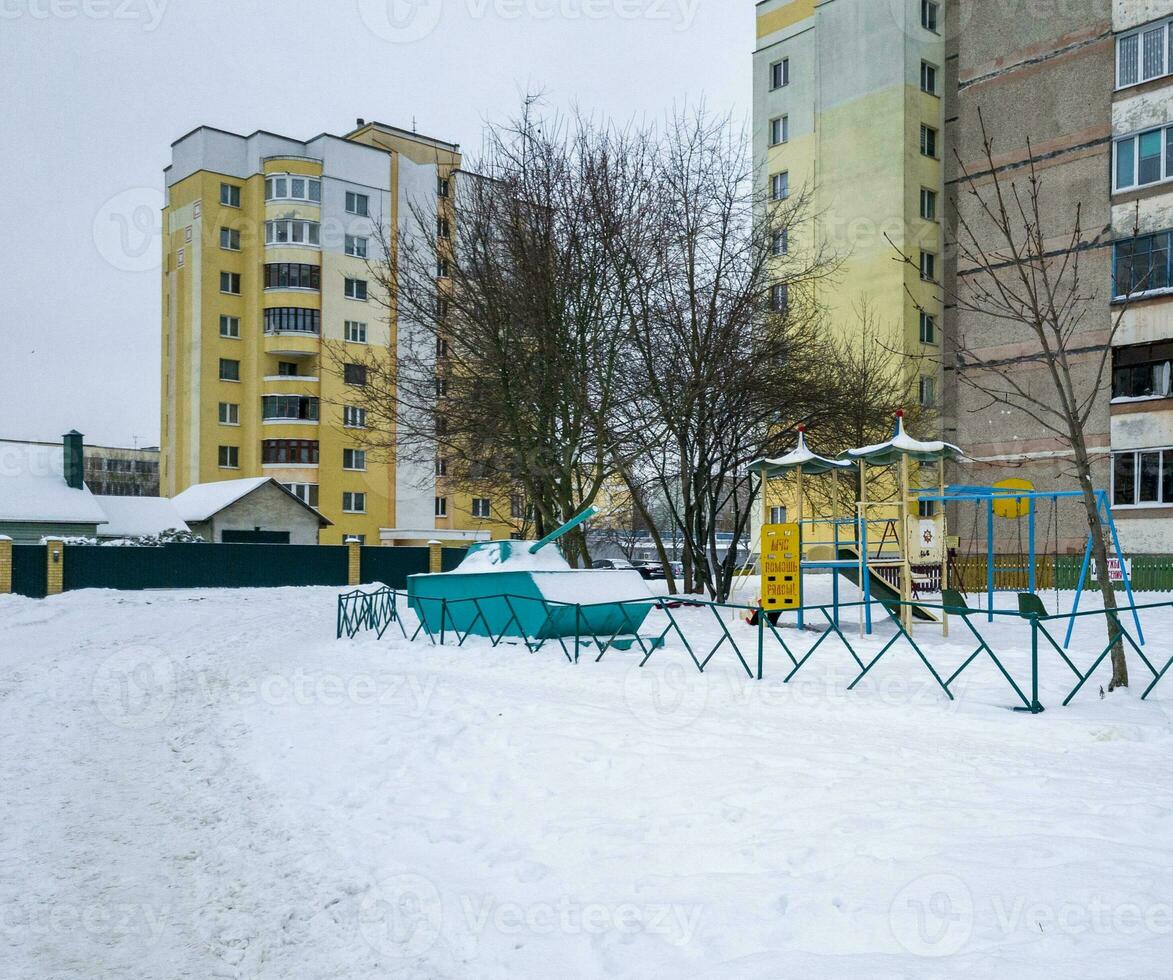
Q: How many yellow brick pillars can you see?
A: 4